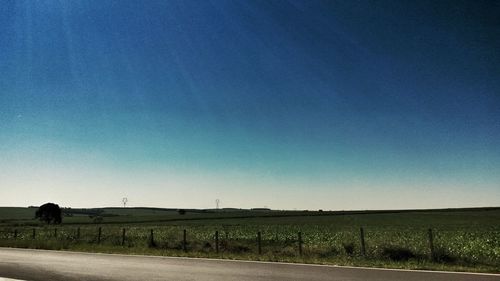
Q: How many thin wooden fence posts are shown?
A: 13